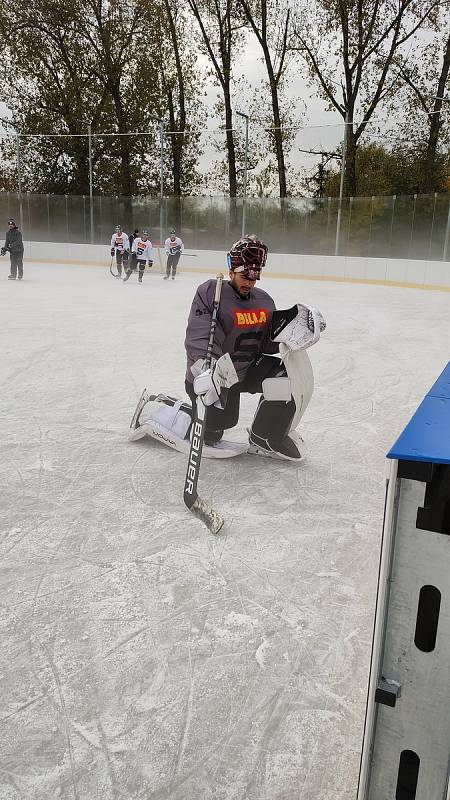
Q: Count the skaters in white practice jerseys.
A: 3